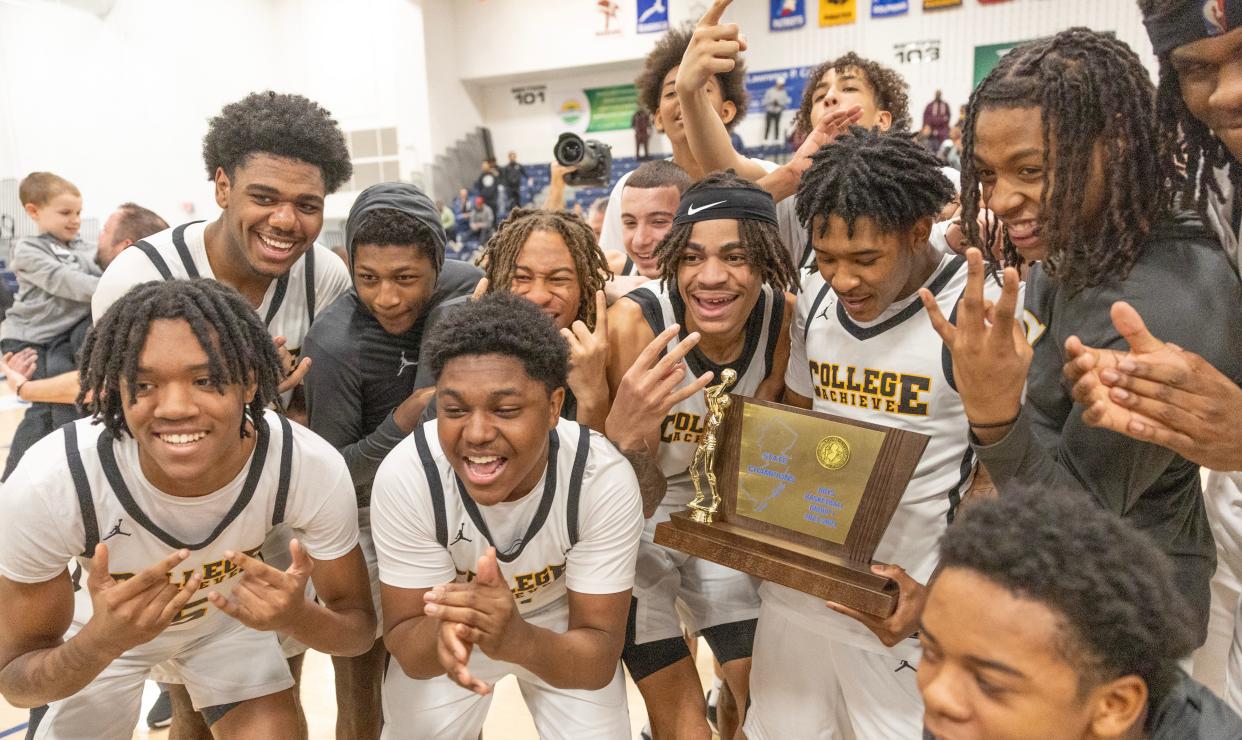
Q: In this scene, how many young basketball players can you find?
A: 13